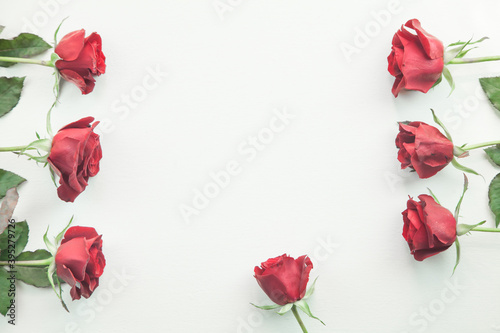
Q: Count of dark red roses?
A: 7